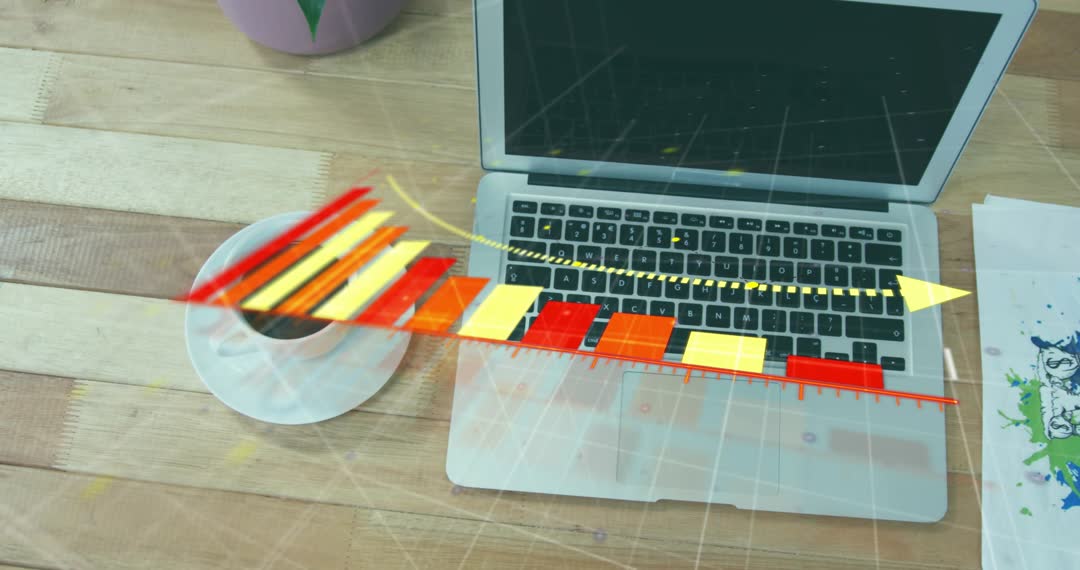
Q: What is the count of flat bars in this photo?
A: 12